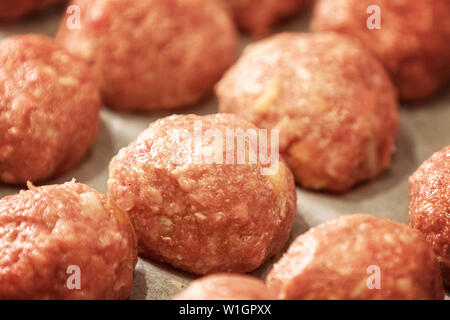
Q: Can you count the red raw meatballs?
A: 11